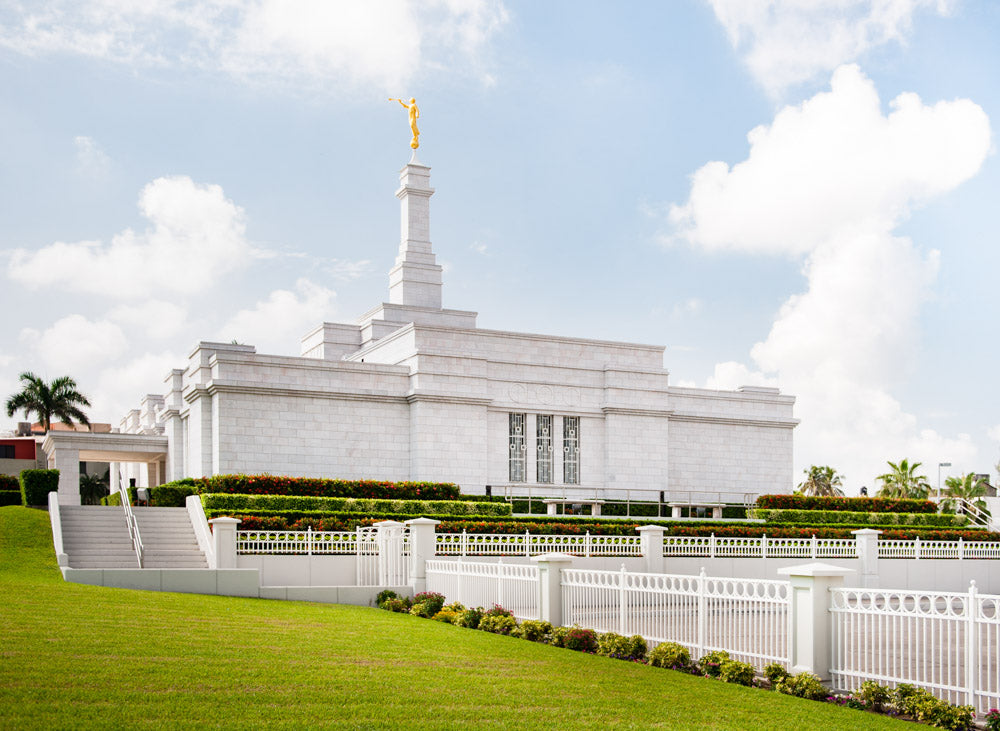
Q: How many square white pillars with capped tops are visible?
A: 7